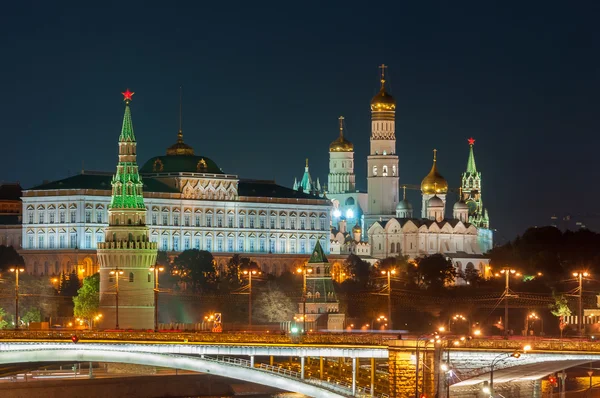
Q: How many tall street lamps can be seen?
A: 8